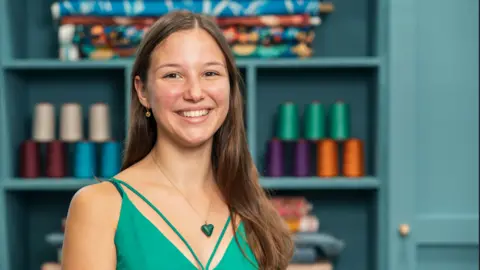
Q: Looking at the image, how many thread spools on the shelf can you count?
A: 14